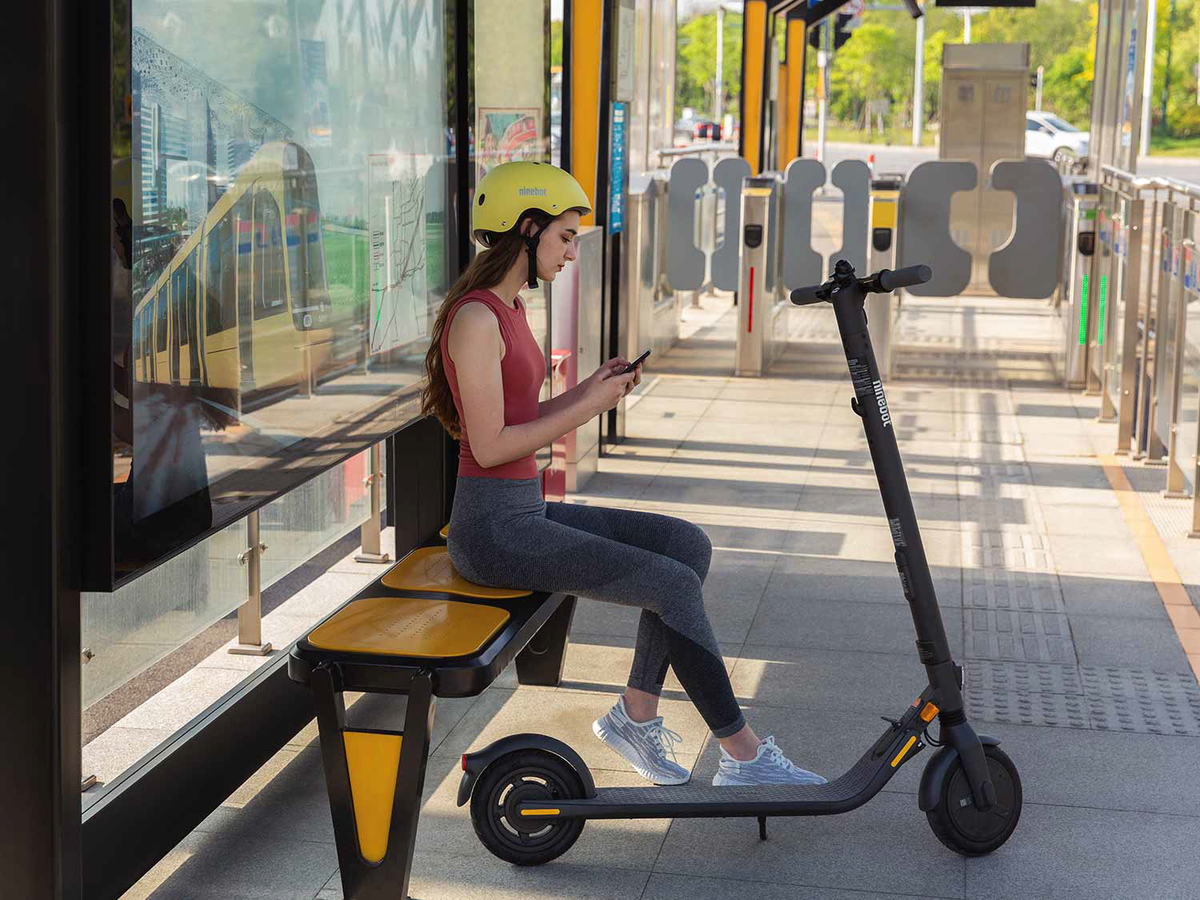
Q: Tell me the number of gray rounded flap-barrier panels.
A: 6